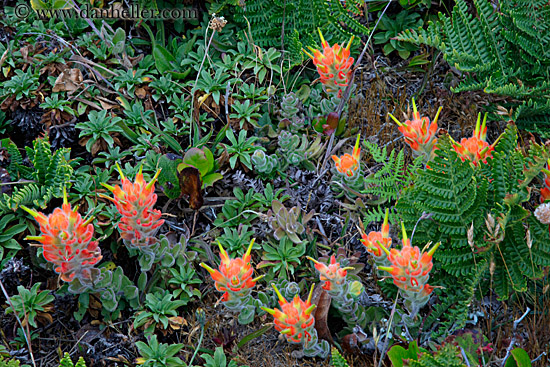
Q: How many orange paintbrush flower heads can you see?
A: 12